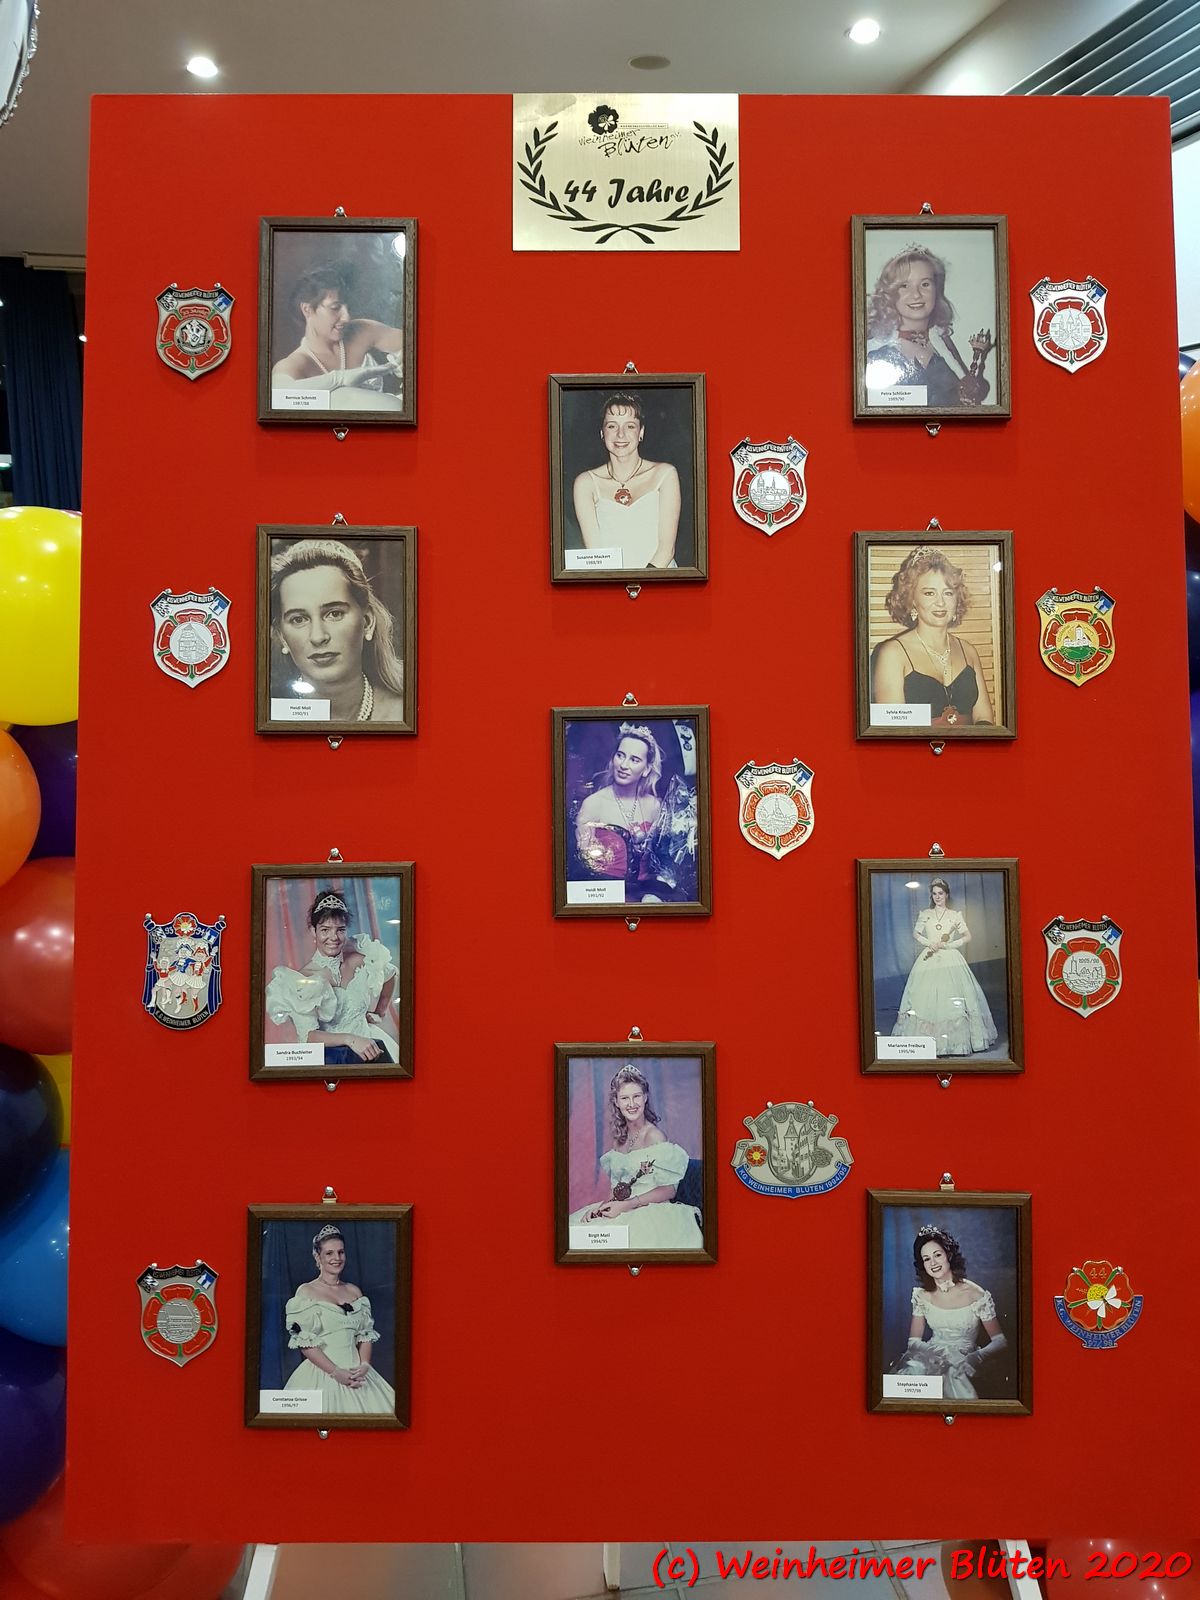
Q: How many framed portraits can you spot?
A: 11